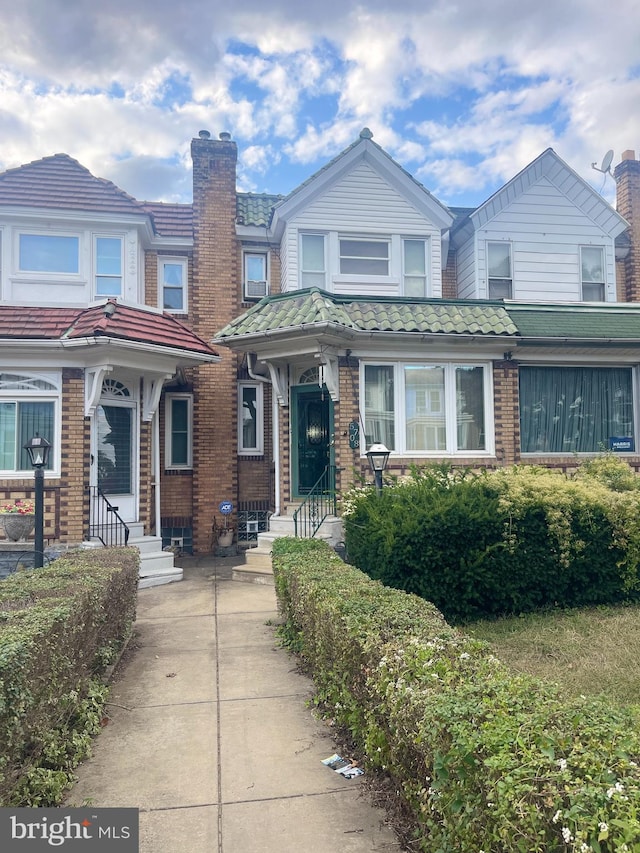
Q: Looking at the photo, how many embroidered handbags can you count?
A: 0